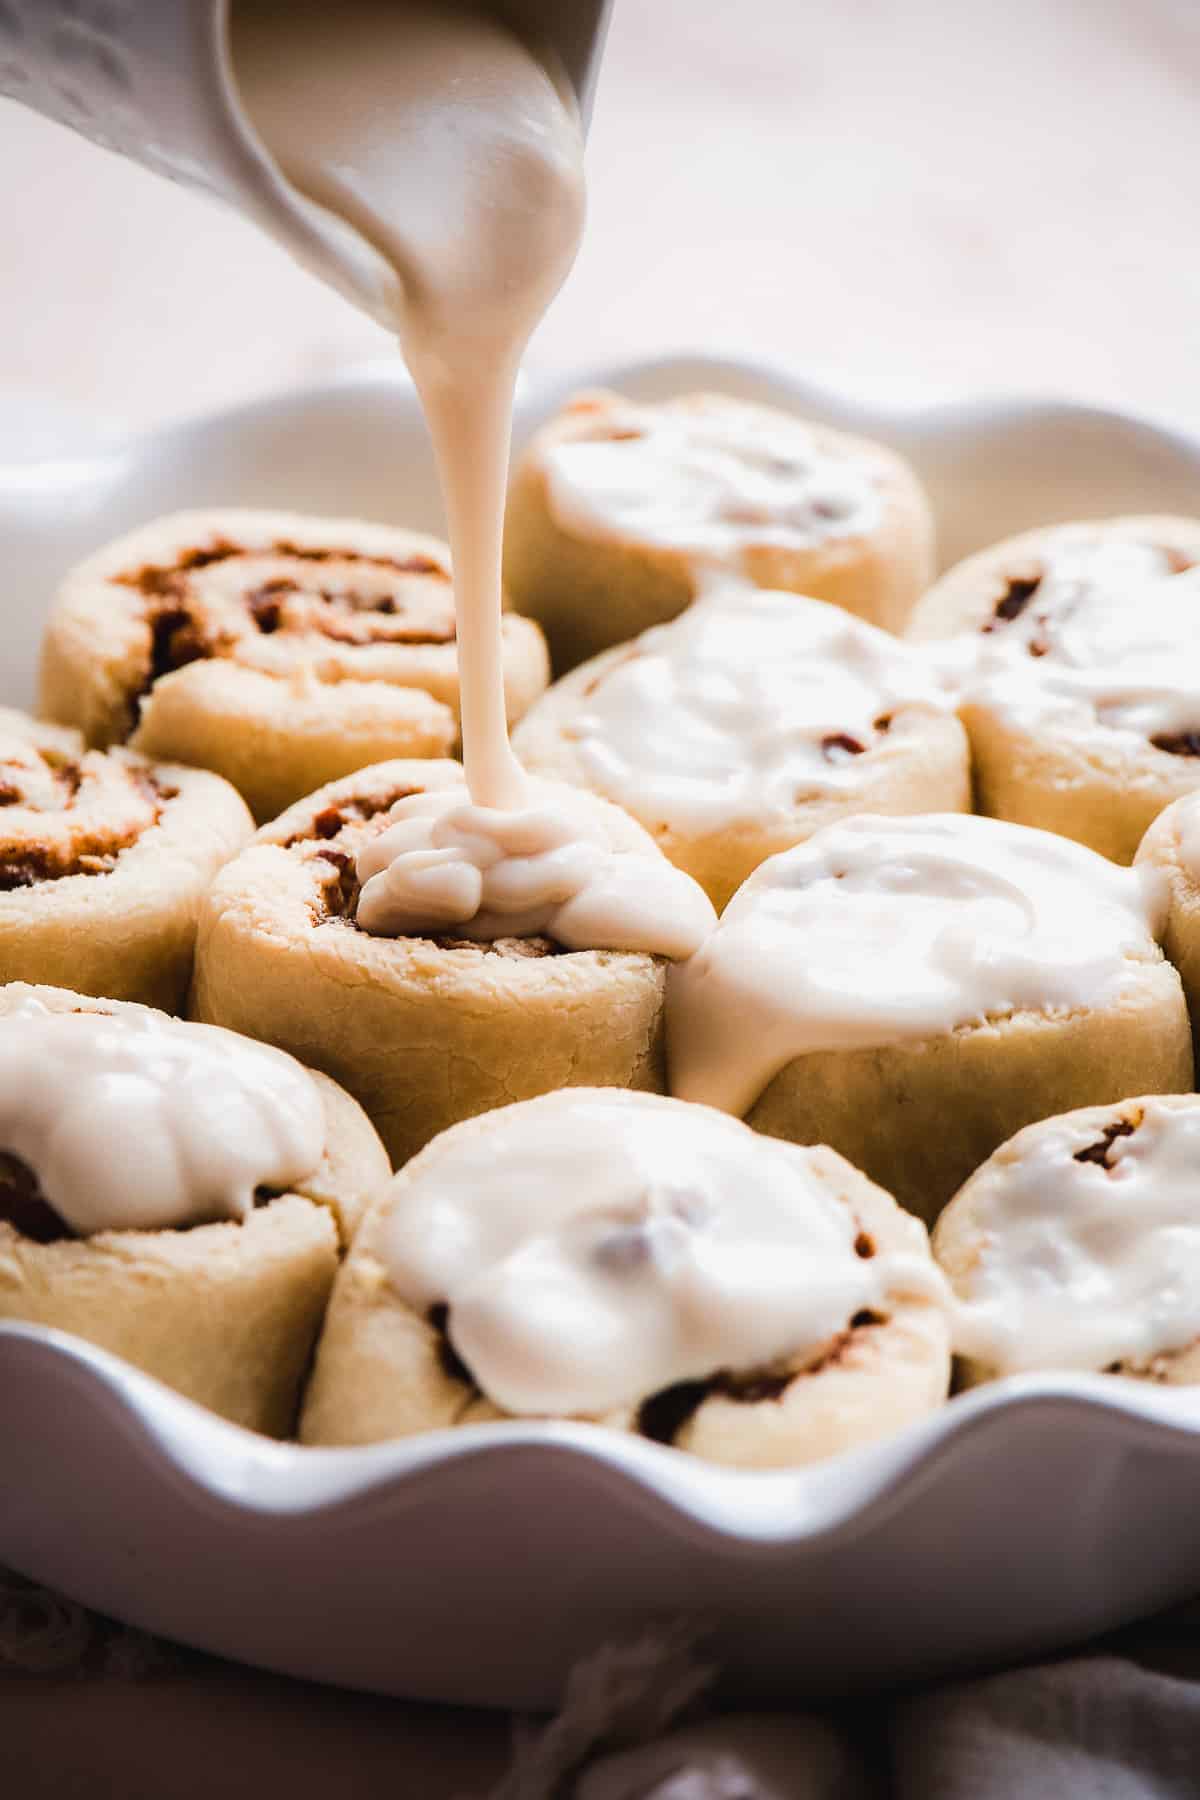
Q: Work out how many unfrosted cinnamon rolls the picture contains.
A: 2